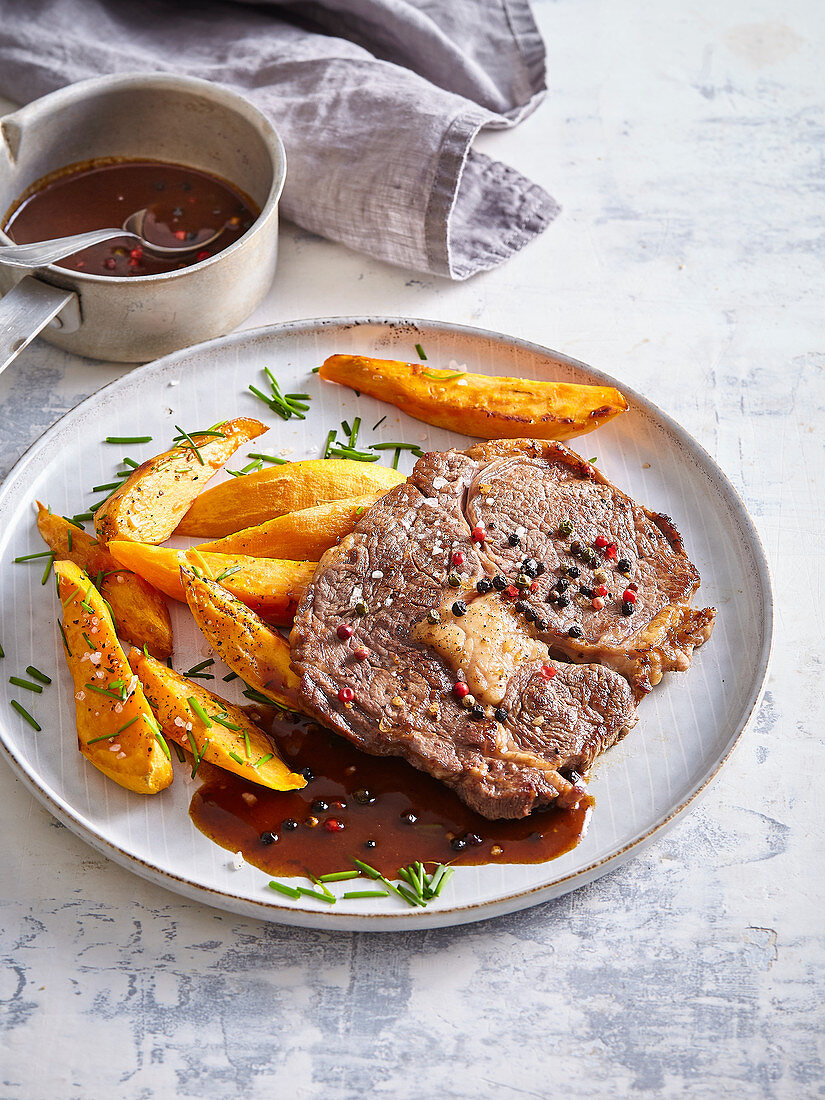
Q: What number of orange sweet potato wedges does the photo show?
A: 9